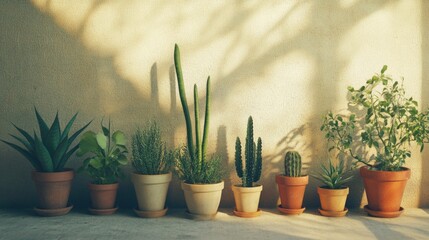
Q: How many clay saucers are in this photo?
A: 8